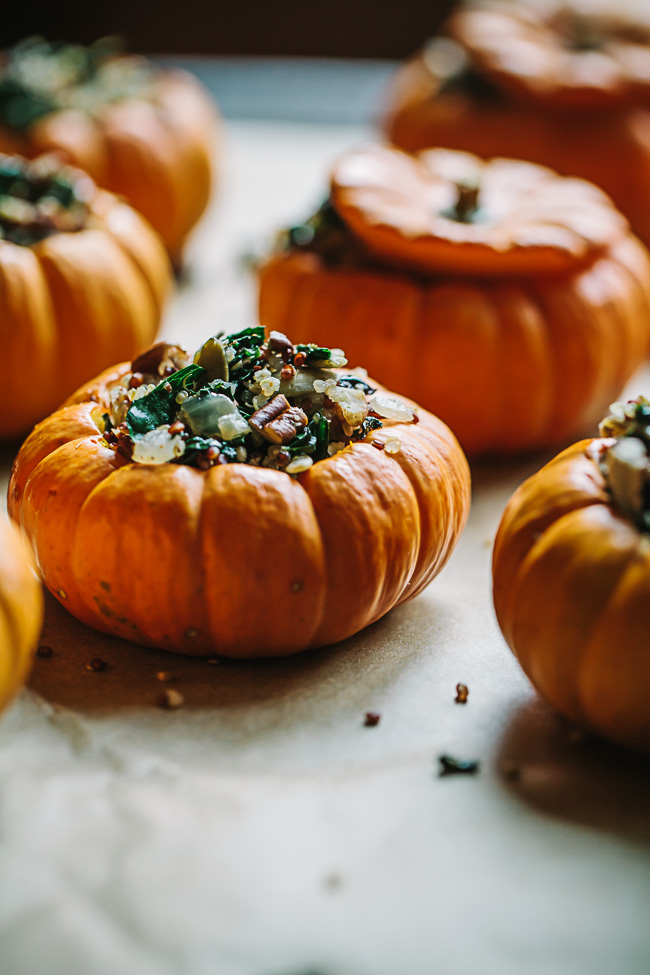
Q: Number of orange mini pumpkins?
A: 7